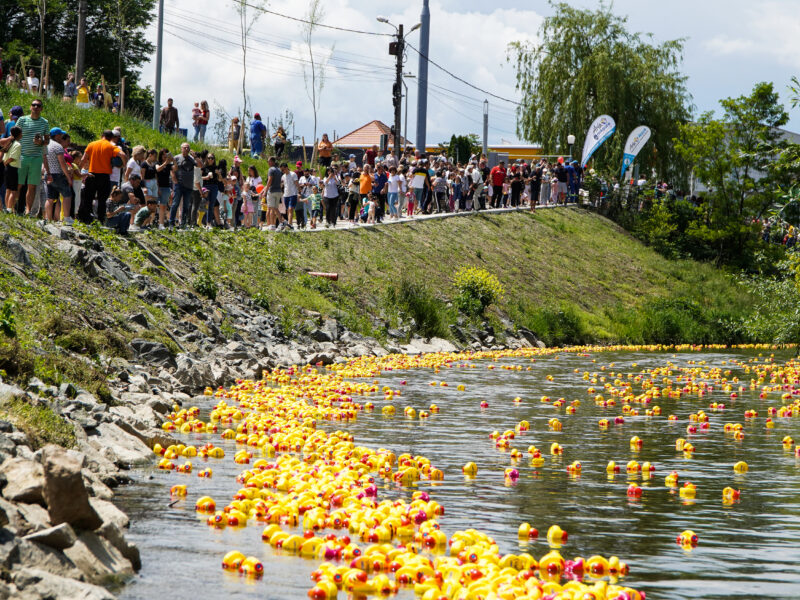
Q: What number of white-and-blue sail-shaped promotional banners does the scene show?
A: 2